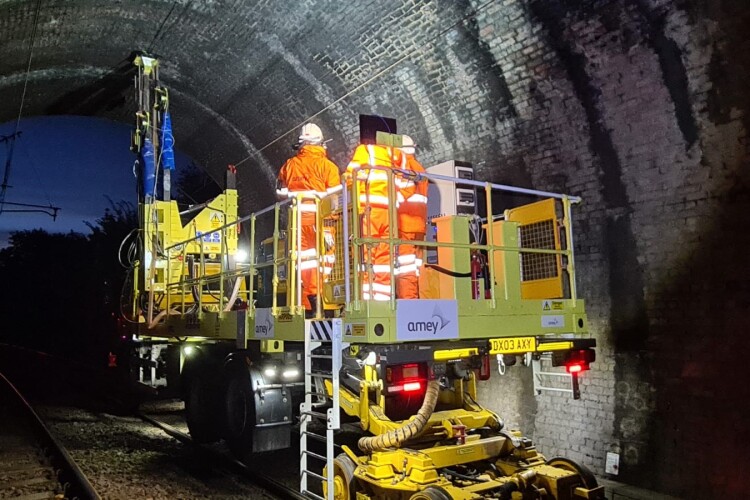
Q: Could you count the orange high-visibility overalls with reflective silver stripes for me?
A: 3